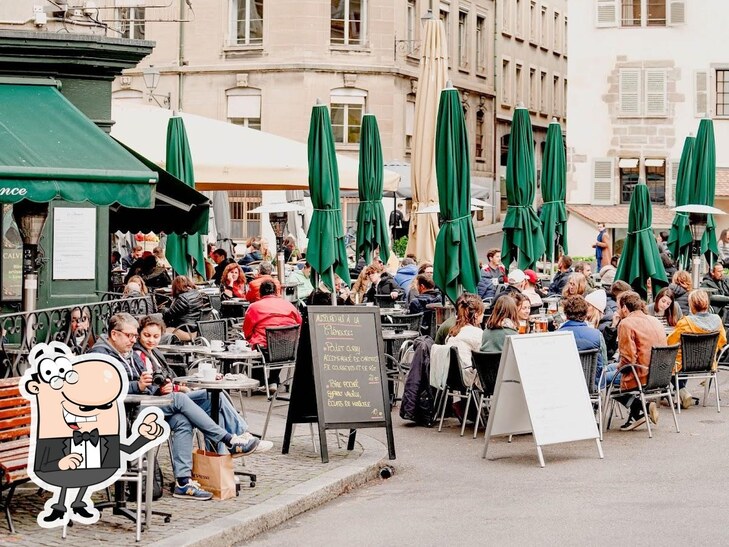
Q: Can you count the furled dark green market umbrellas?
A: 9